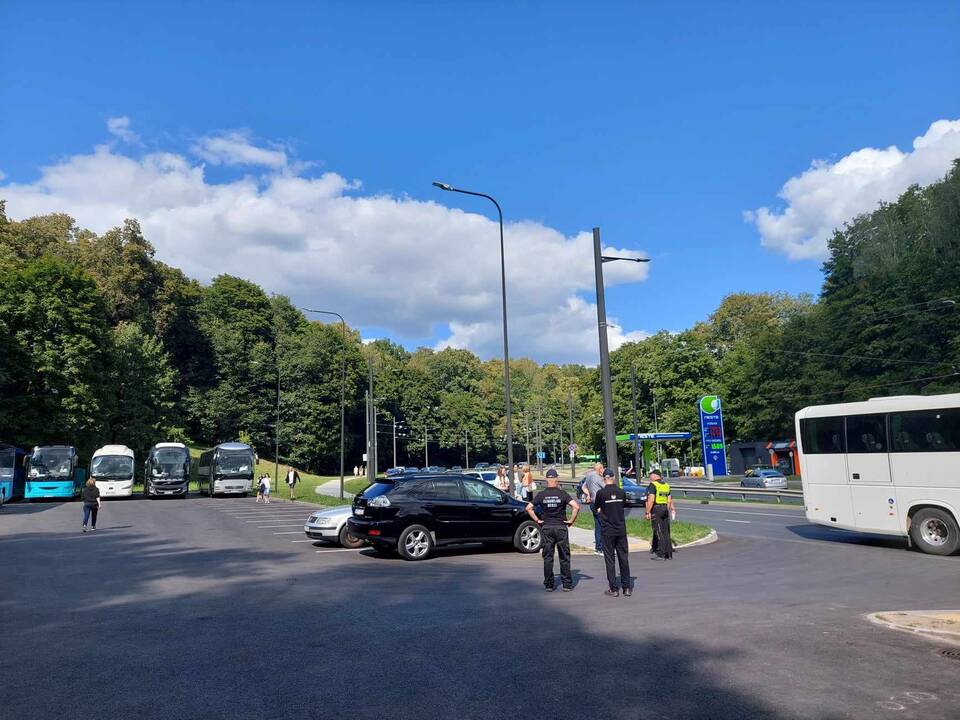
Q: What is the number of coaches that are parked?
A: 5